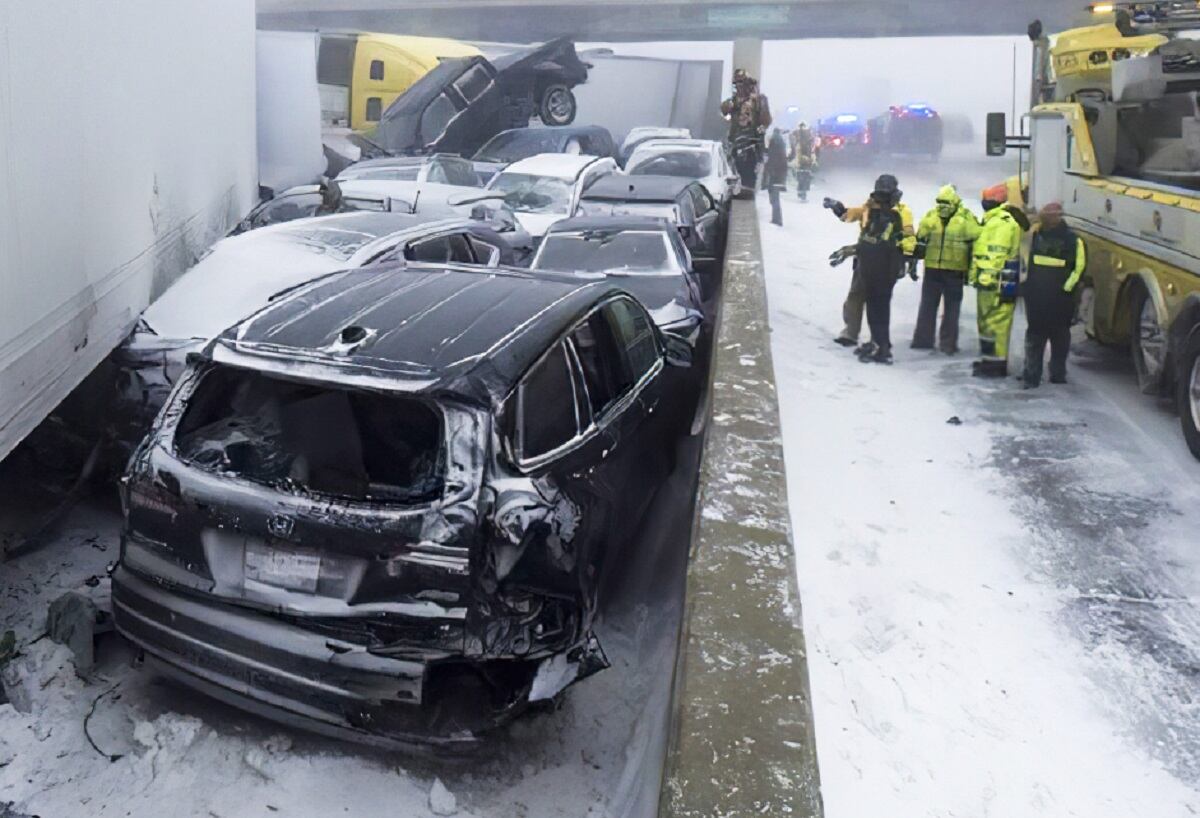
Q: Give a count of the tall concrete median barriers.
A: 1